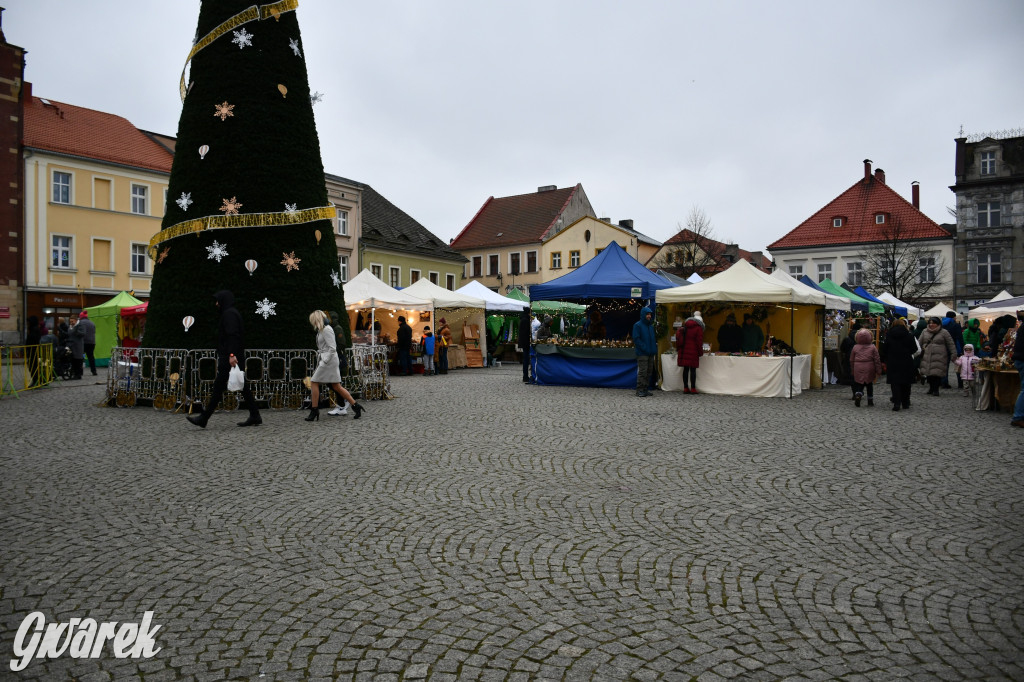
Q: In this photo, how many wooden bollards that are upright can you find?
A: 0